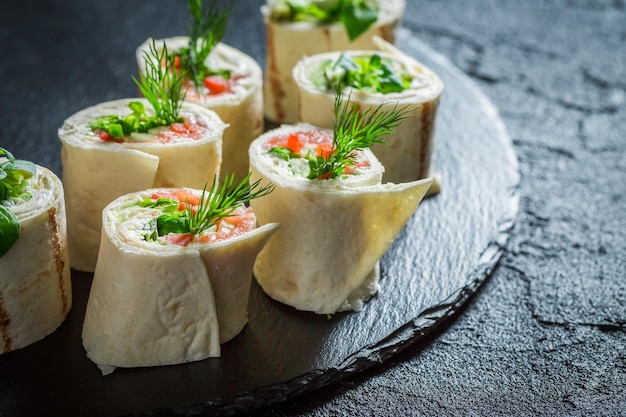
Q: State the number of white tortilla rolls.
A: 7